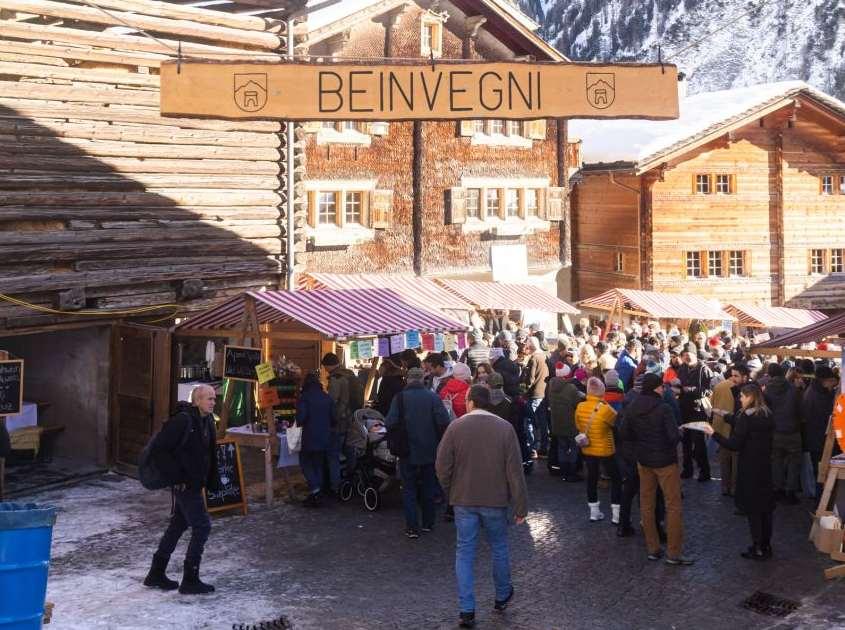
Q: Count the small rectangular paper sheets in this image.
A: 11